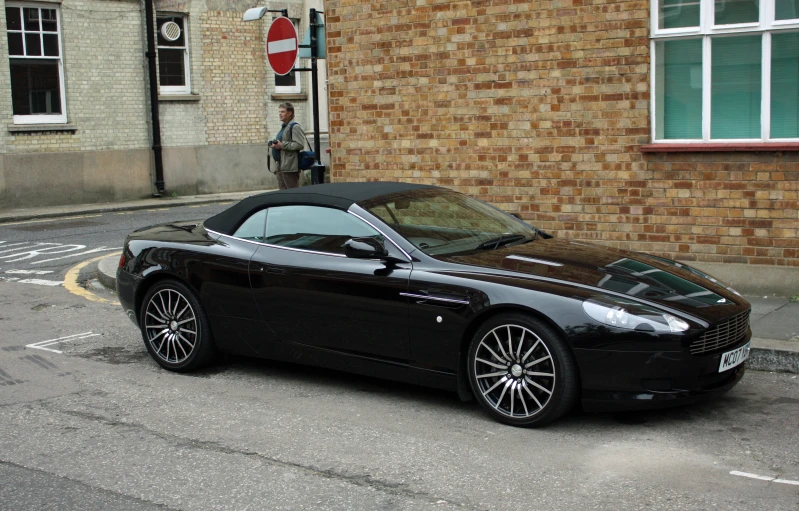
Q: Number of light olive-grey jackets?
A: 1